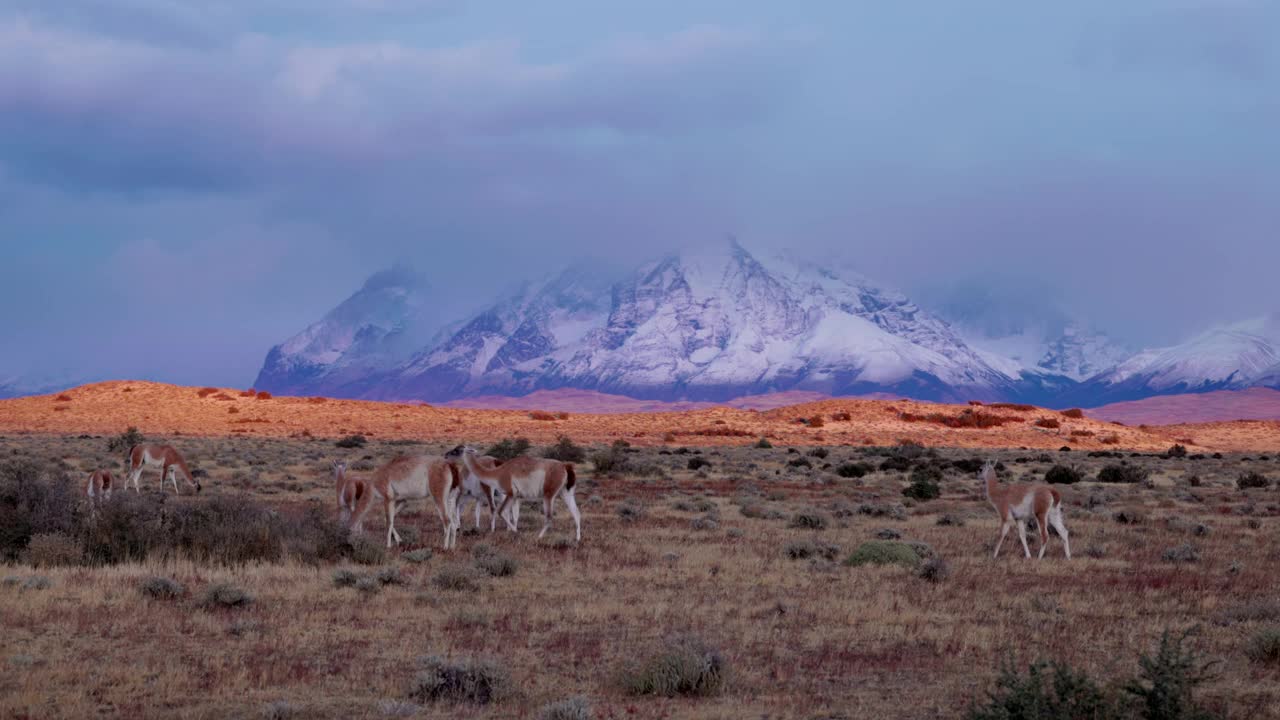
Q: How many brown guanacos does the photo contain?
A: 7